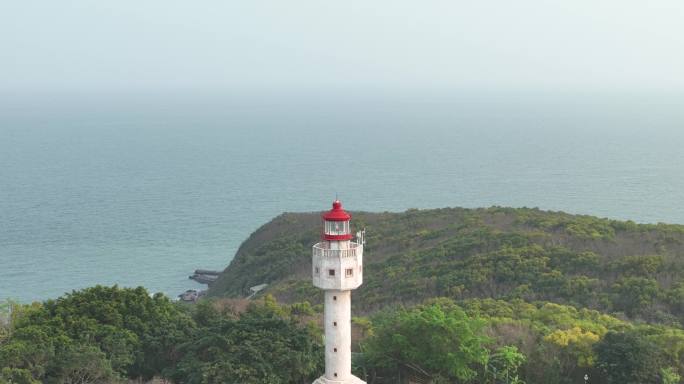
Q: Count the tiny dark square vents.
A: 4